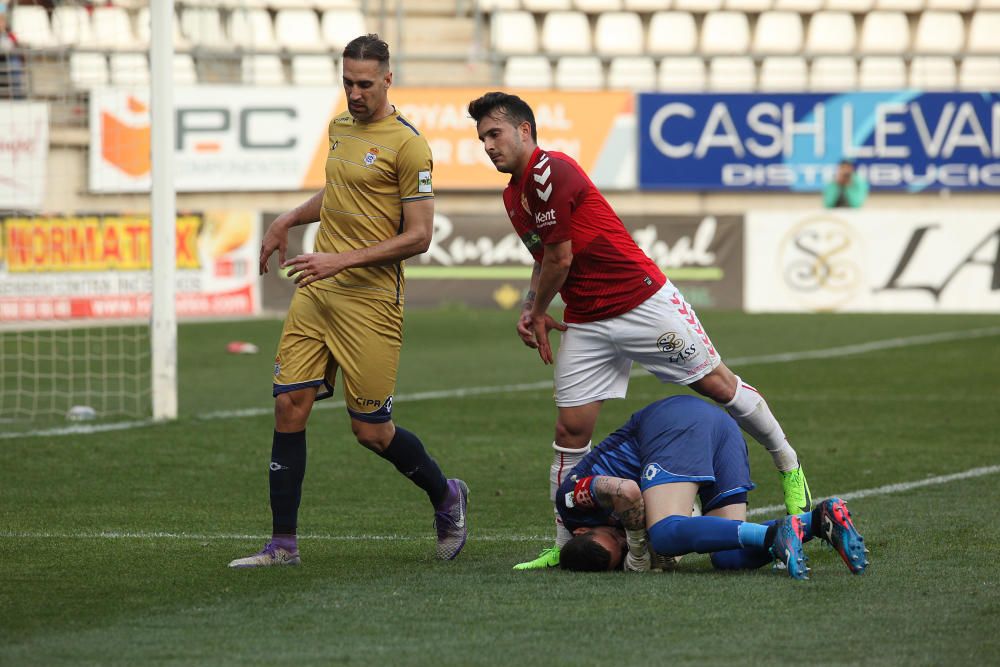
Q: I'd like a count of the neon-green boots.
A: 2